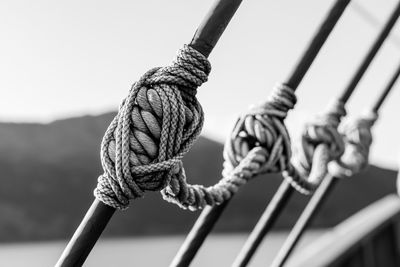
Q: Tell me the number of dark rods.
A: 4